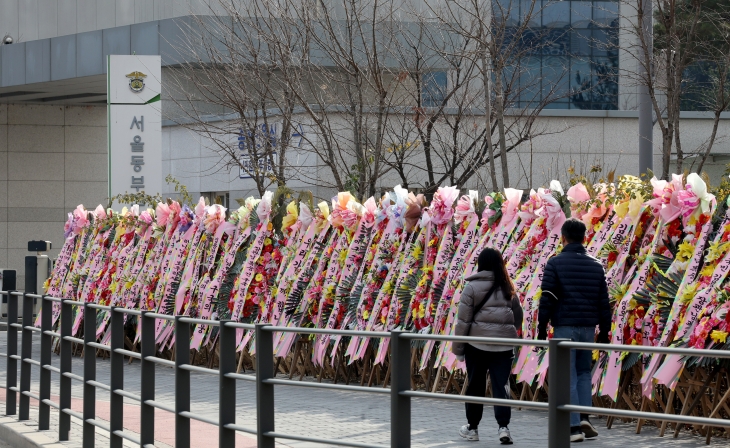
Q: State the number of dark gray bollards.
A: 12